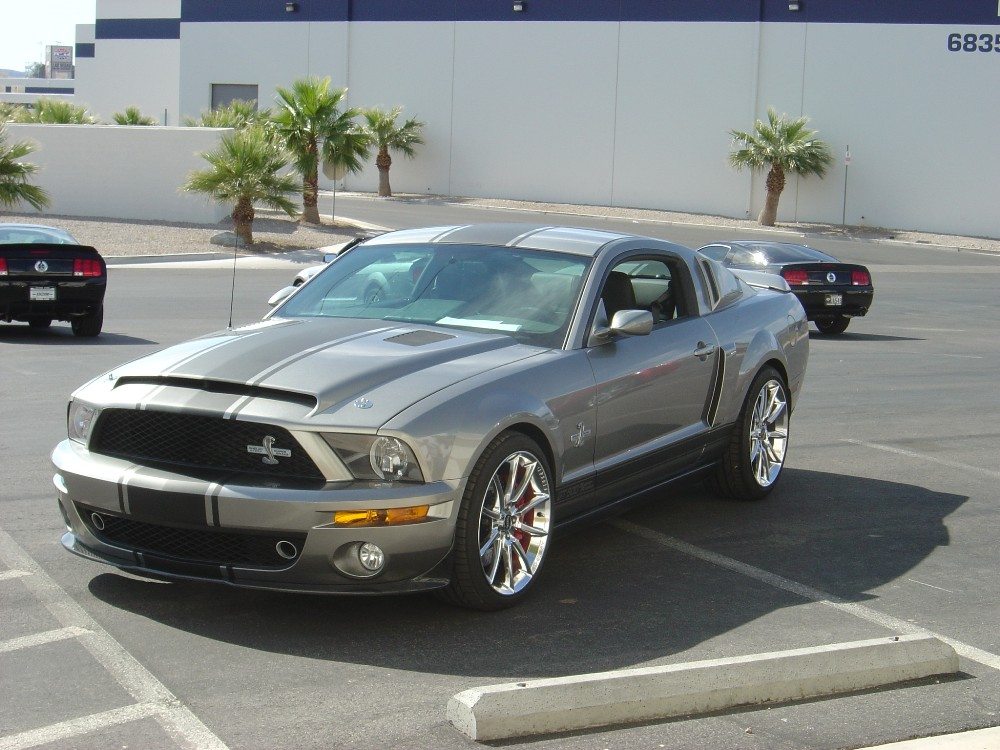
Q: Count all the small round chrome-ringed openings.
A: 2